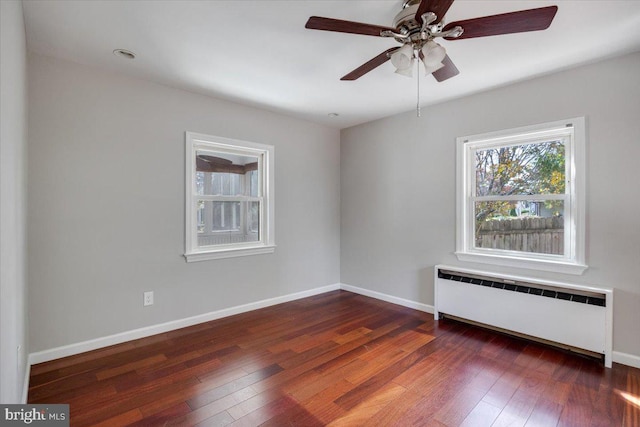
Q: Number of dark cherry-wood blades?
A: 5